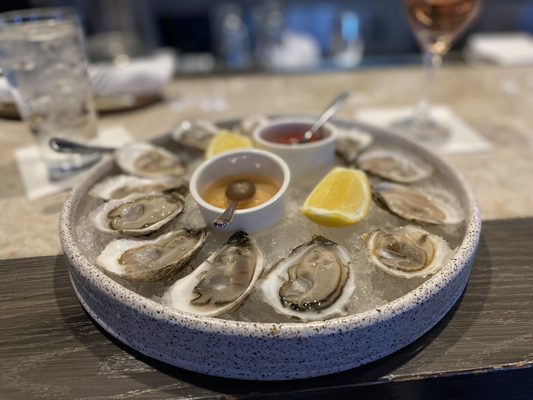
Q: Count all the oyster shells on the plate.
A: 12